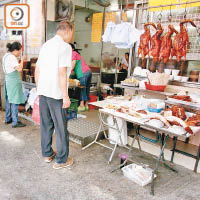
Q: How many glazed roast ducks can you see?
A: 4